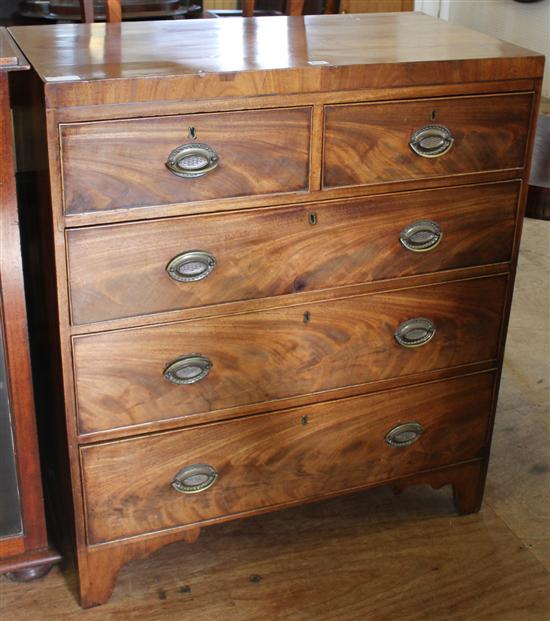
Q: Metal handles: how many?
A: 8